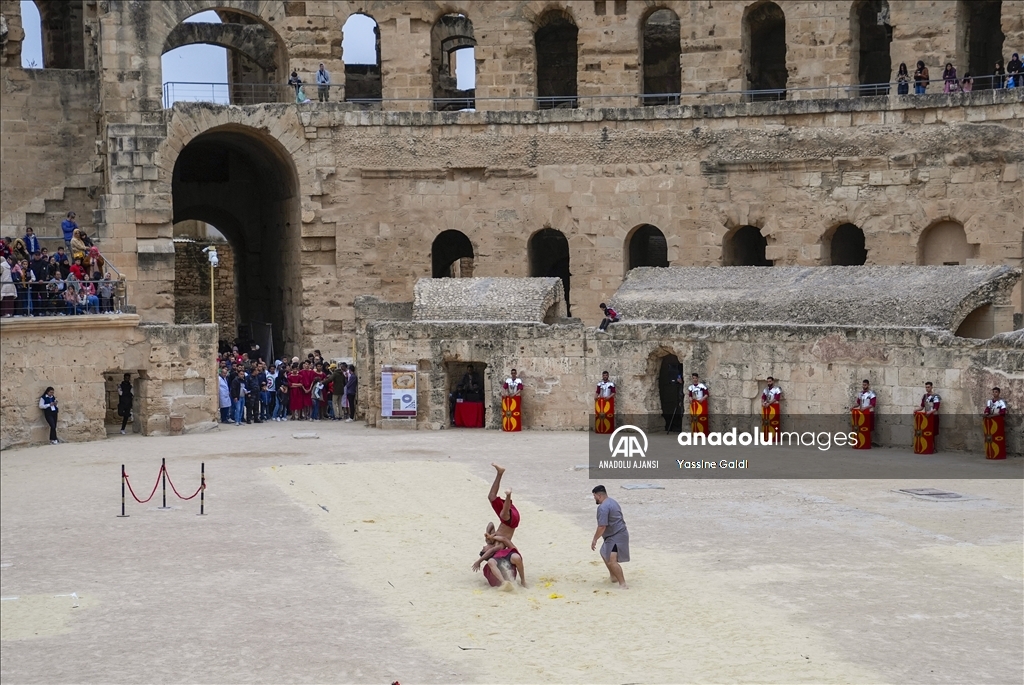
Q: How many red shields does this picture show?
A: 7